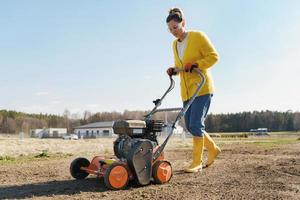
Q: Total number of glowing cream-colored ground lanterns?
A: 0